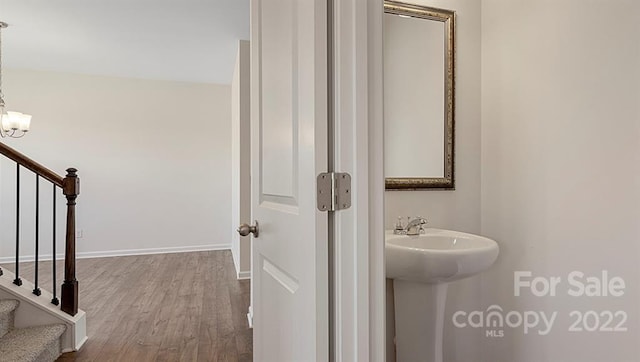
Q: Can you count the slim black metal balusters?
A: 3